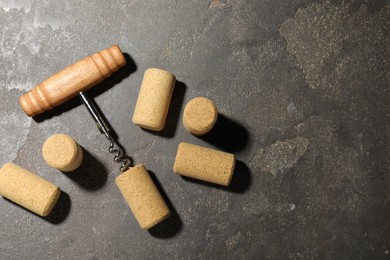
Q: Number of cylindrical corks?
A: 6